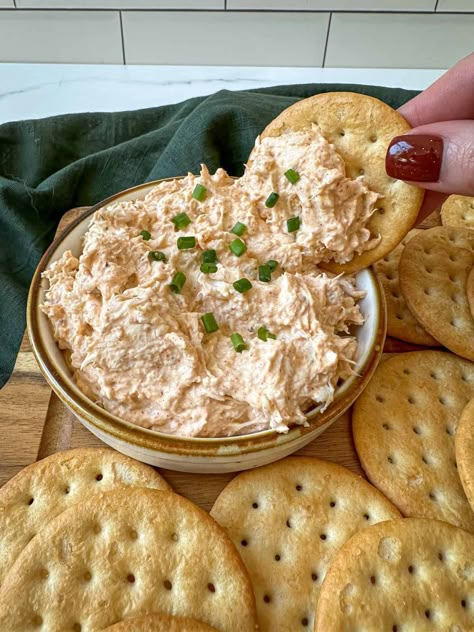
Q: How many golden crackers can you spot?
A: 12